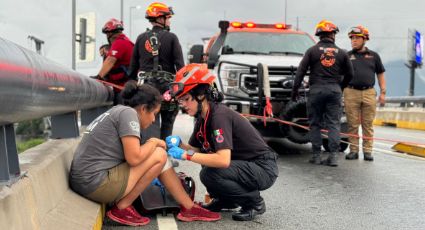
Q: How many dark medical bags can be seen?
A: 1